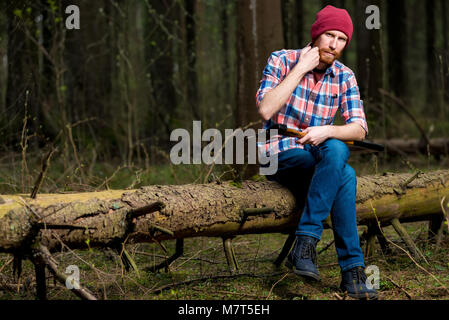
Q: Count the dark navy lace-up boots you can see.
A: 2